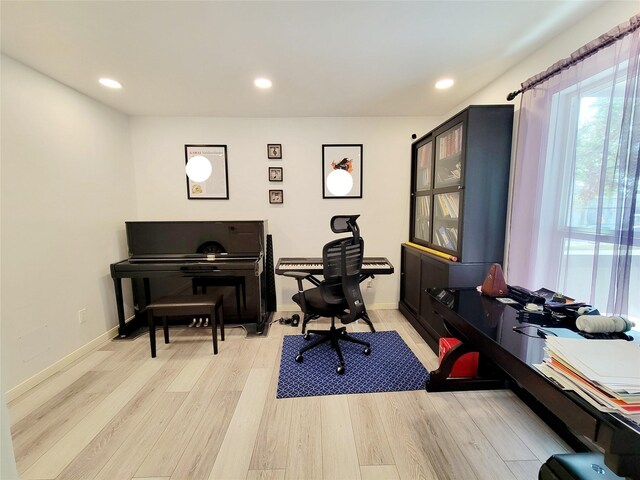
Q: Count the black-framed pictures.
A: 5